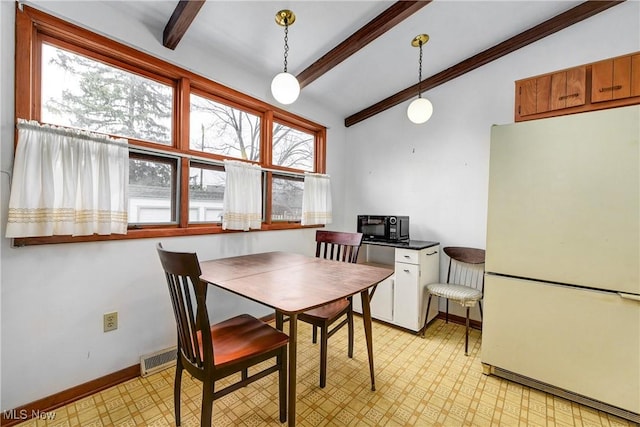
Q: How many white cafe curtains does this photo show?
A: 3